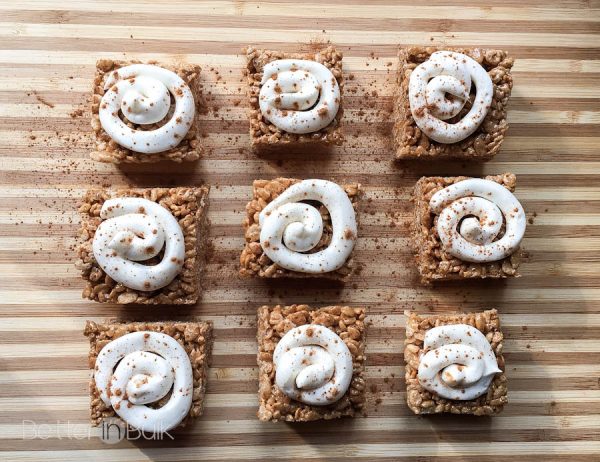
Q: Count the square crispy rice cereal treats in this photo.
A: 9